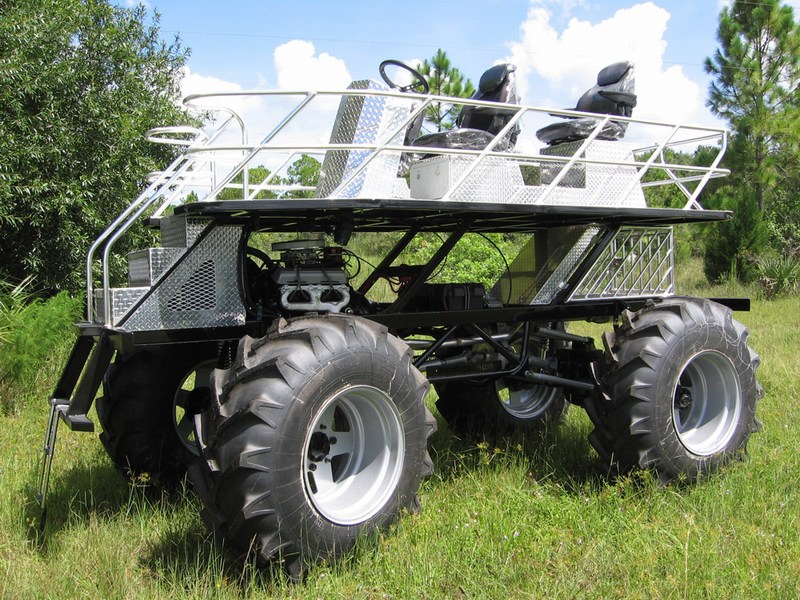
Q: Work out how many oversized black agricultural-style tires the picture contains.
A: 4